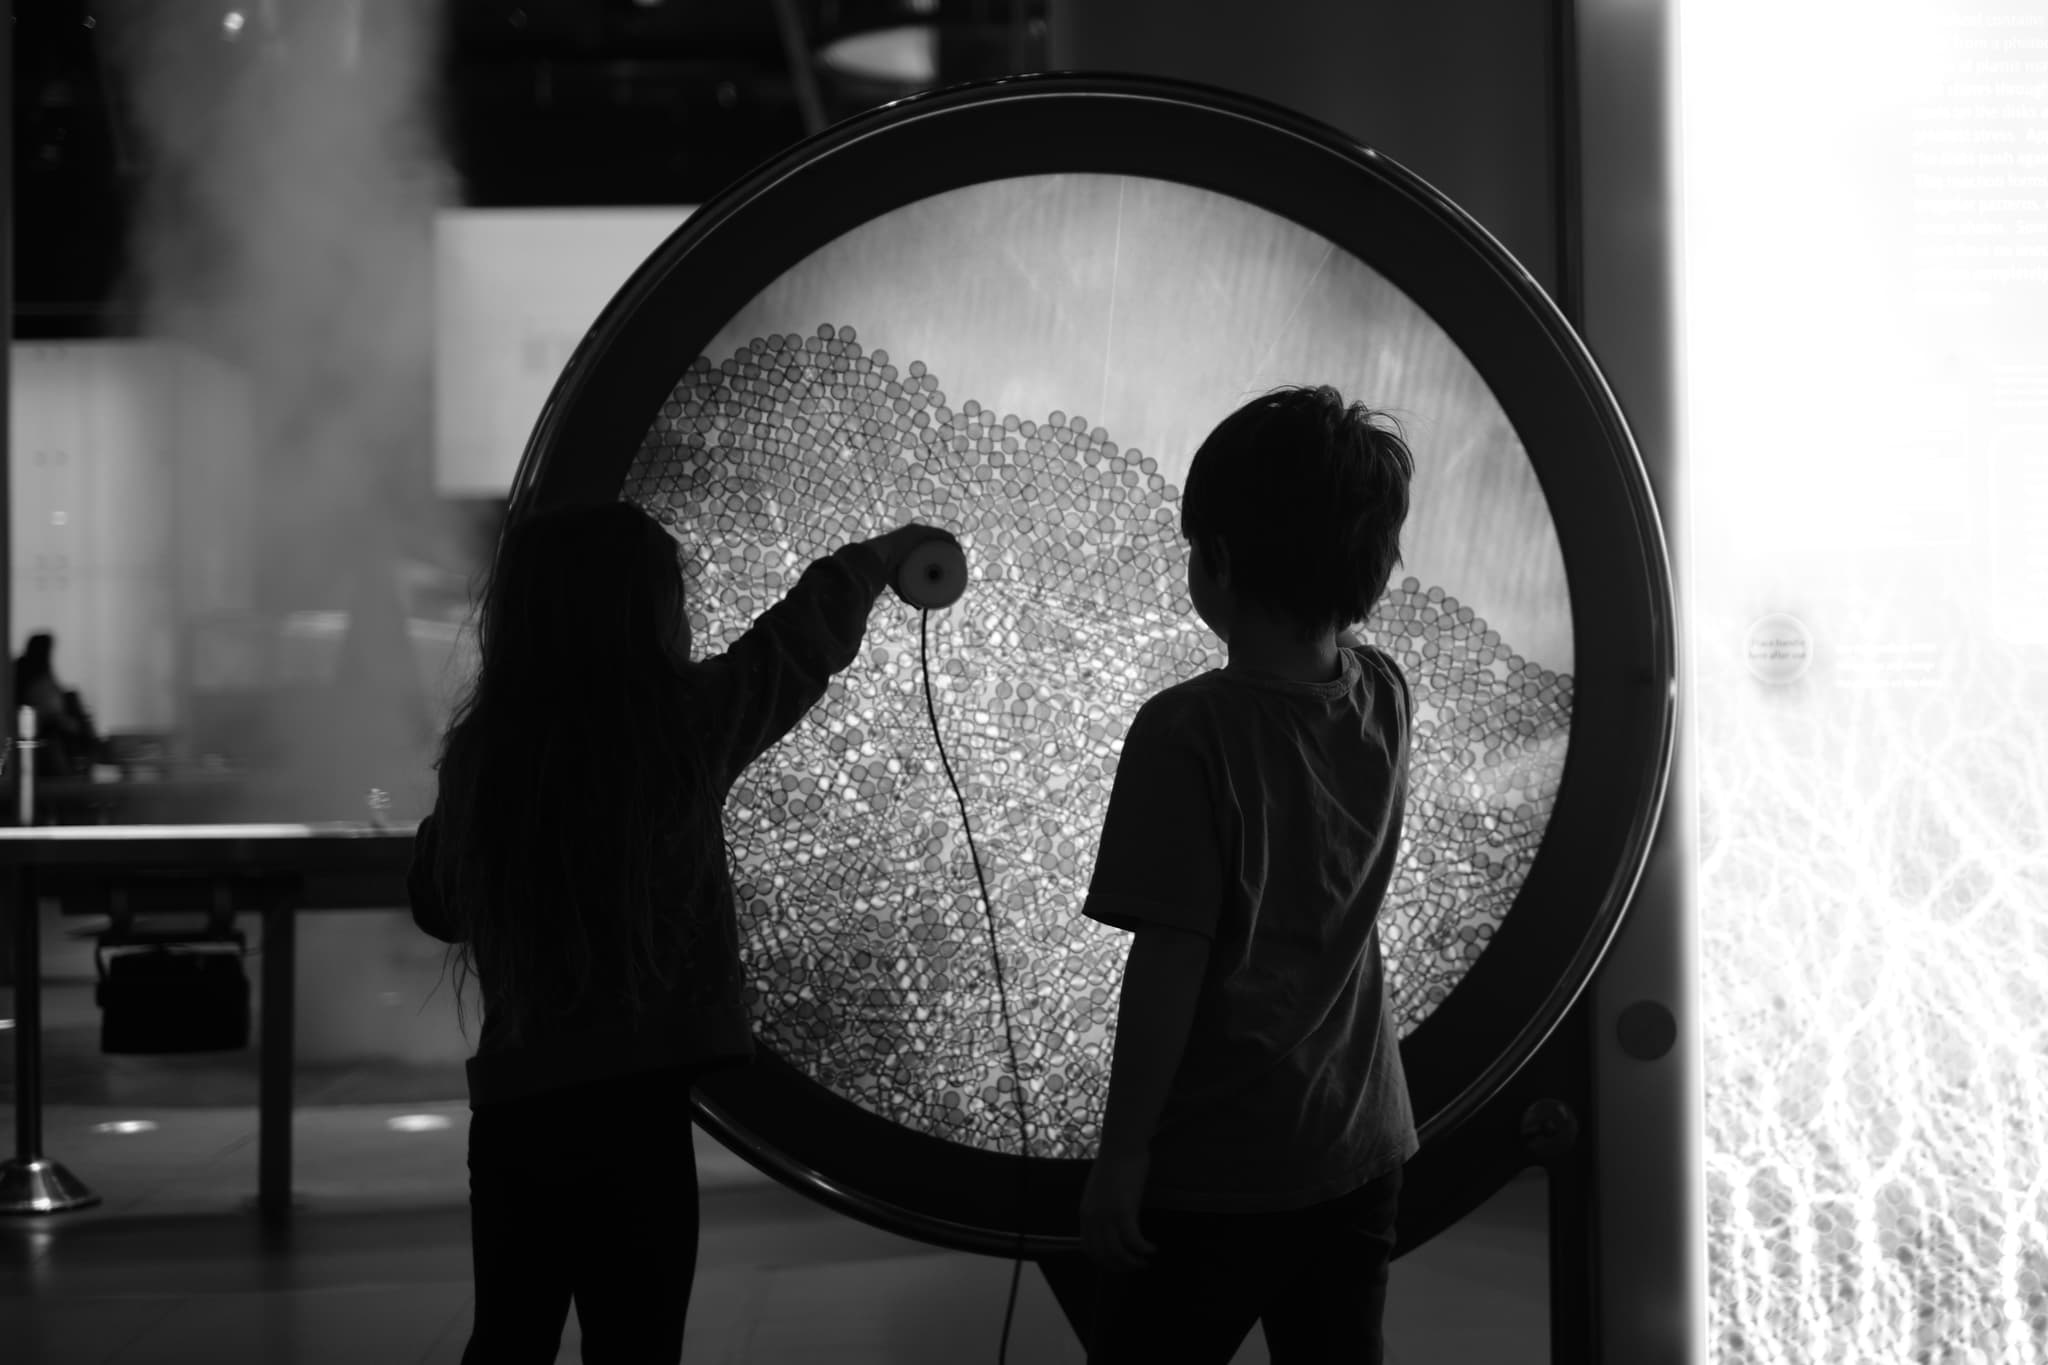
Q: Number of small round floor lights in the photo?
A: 2